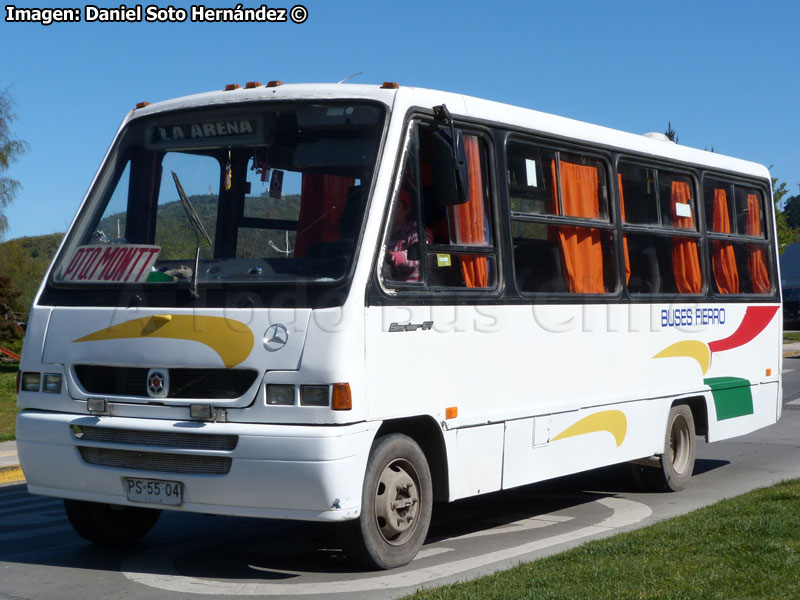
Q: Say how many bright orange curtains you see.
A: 6